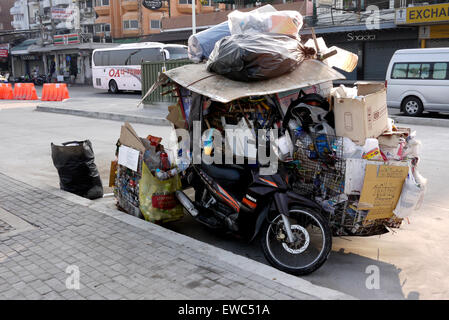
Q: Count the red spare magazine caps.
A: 0